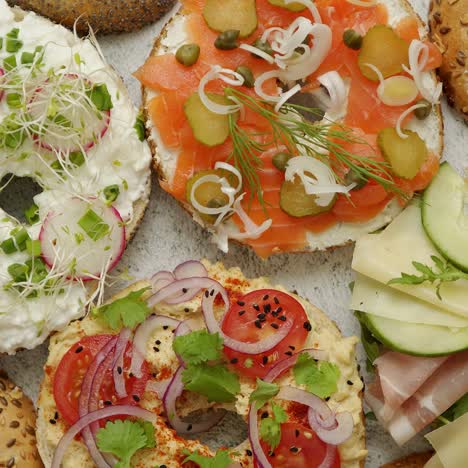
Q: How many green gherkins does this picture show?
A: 7